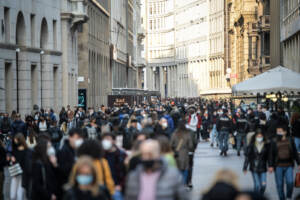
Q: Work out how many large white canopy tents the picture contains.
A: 1